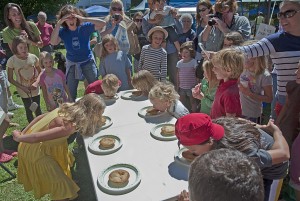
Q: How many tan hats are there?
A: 1